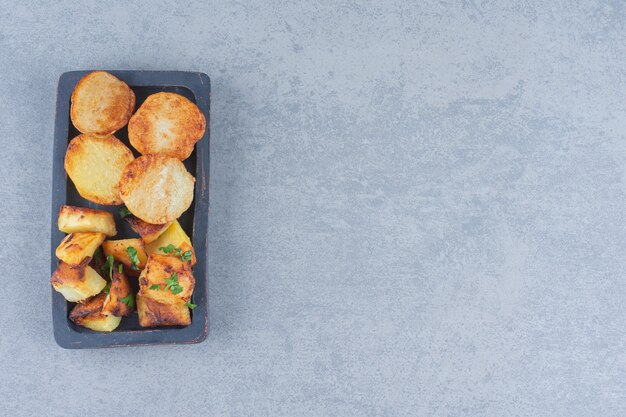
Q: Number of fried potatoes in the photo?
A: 14